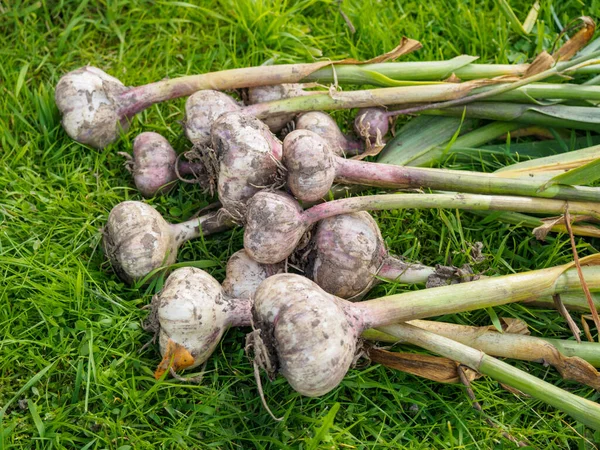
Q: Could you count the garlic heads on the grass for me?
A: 14